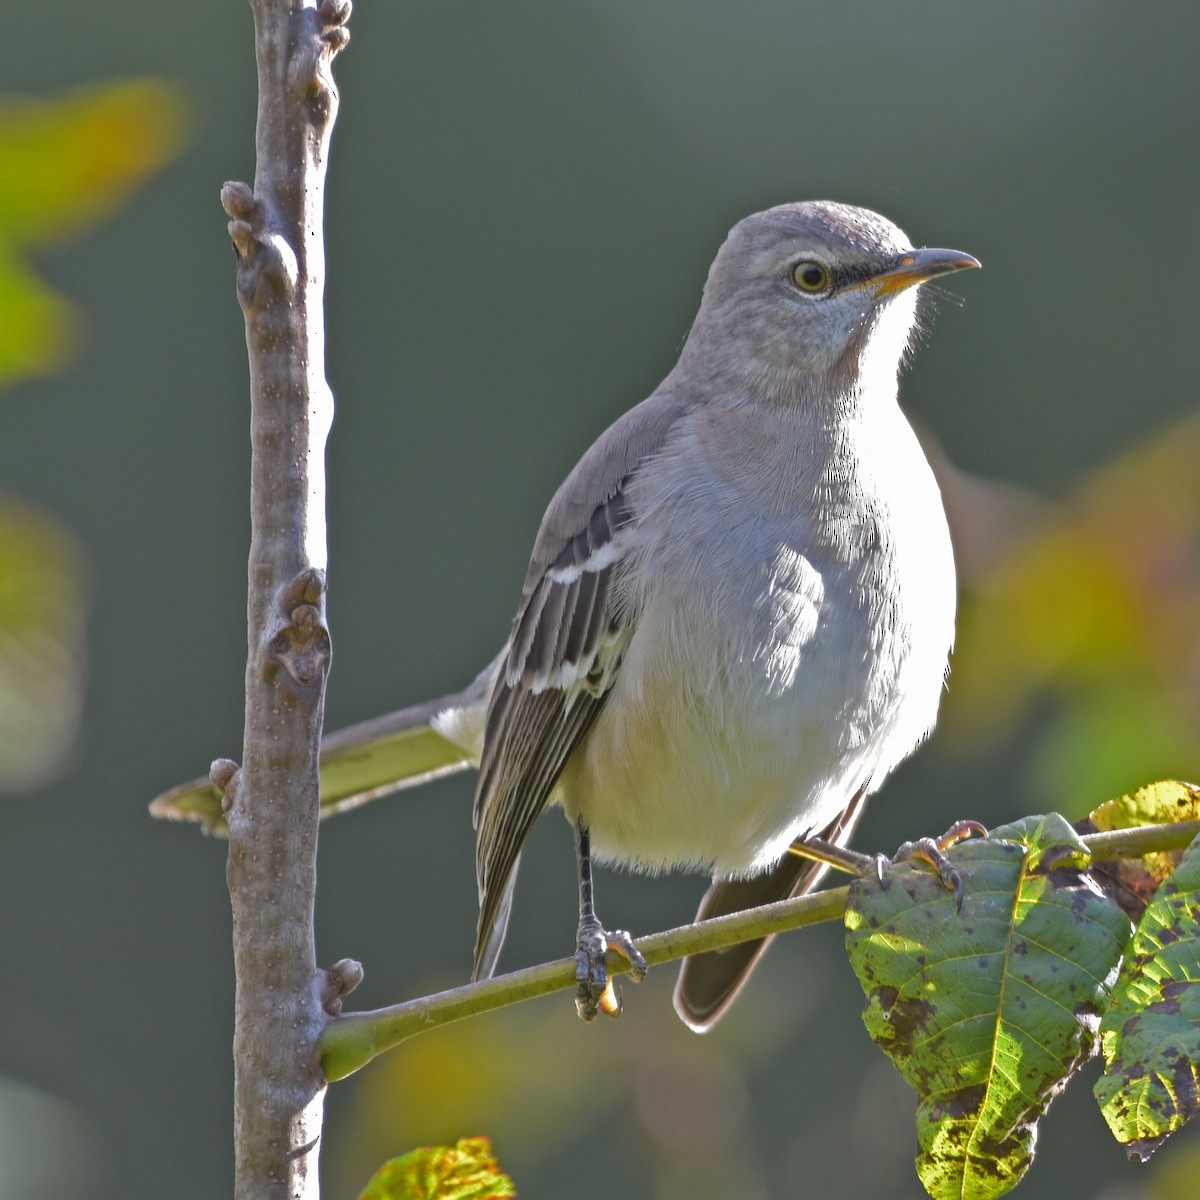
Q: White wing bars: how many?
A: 2